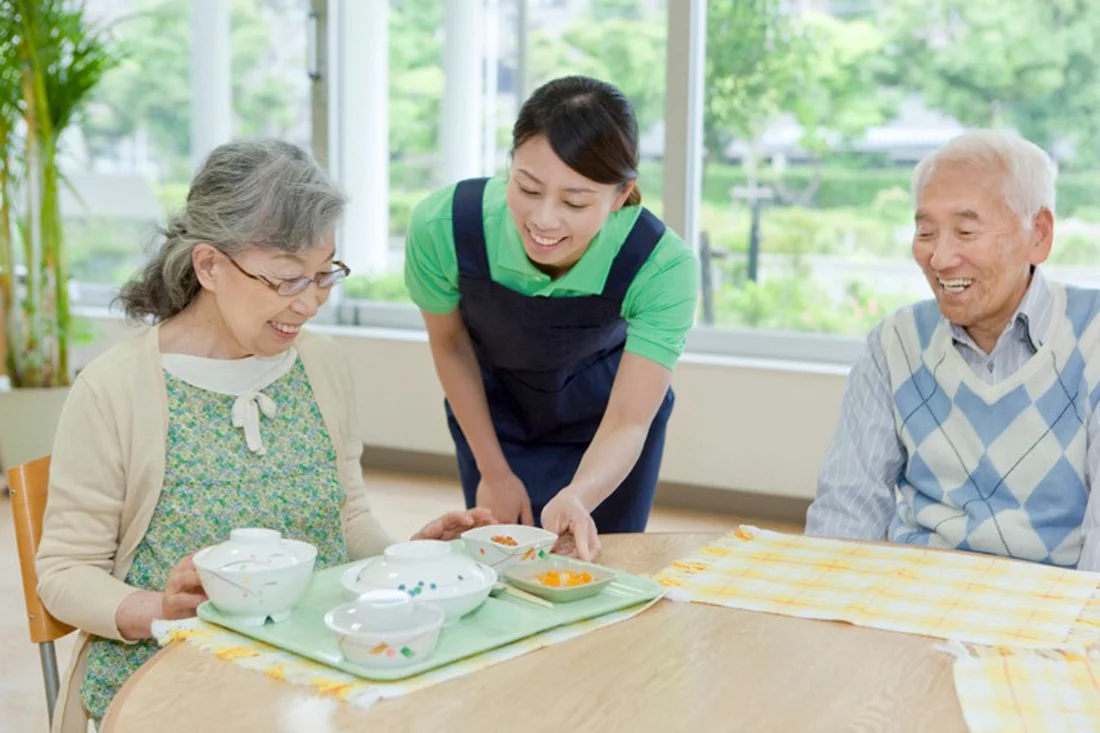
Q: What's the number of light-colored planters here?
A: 1